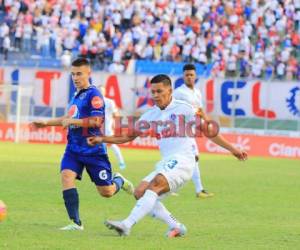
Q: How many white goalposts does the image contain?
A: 1